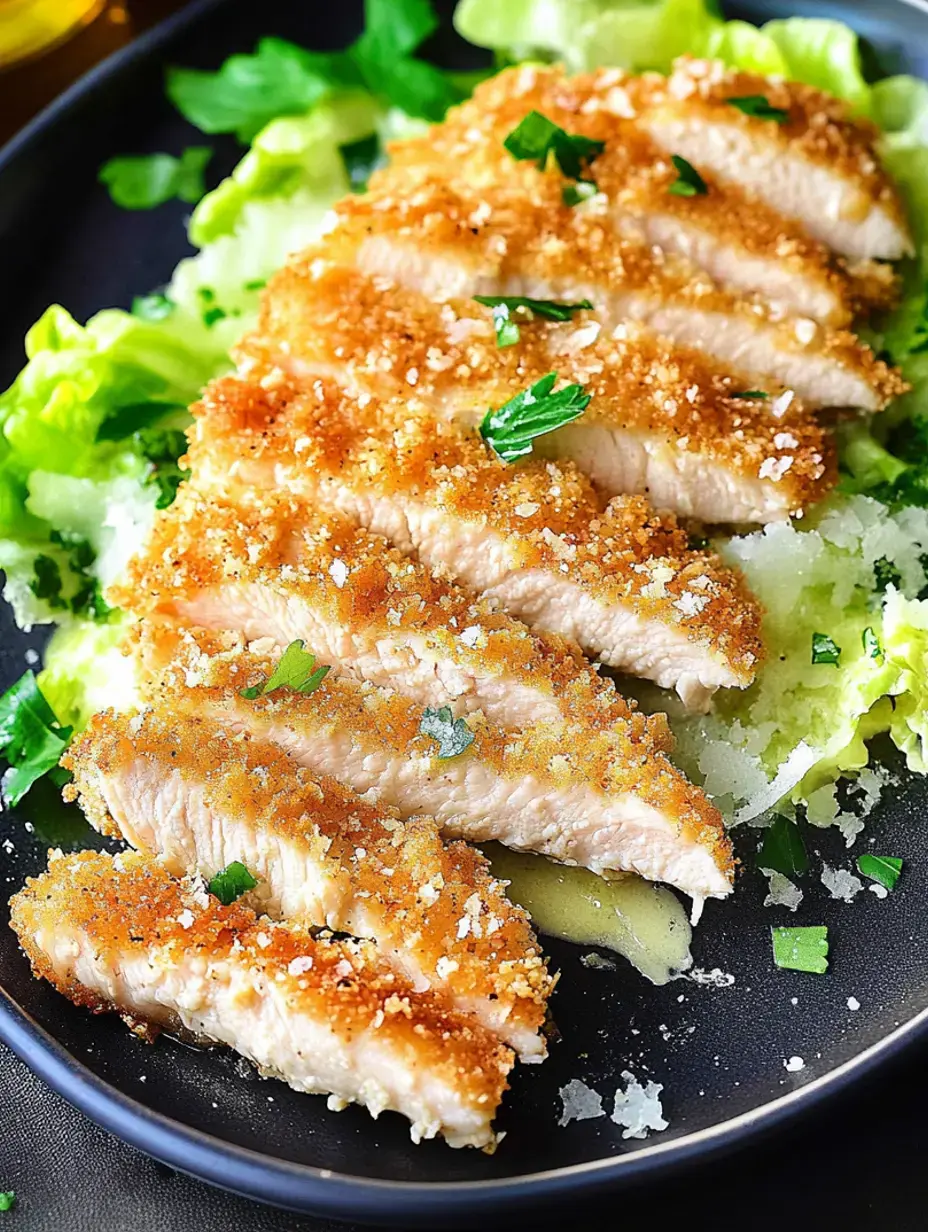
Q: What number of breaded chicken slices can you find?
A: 9